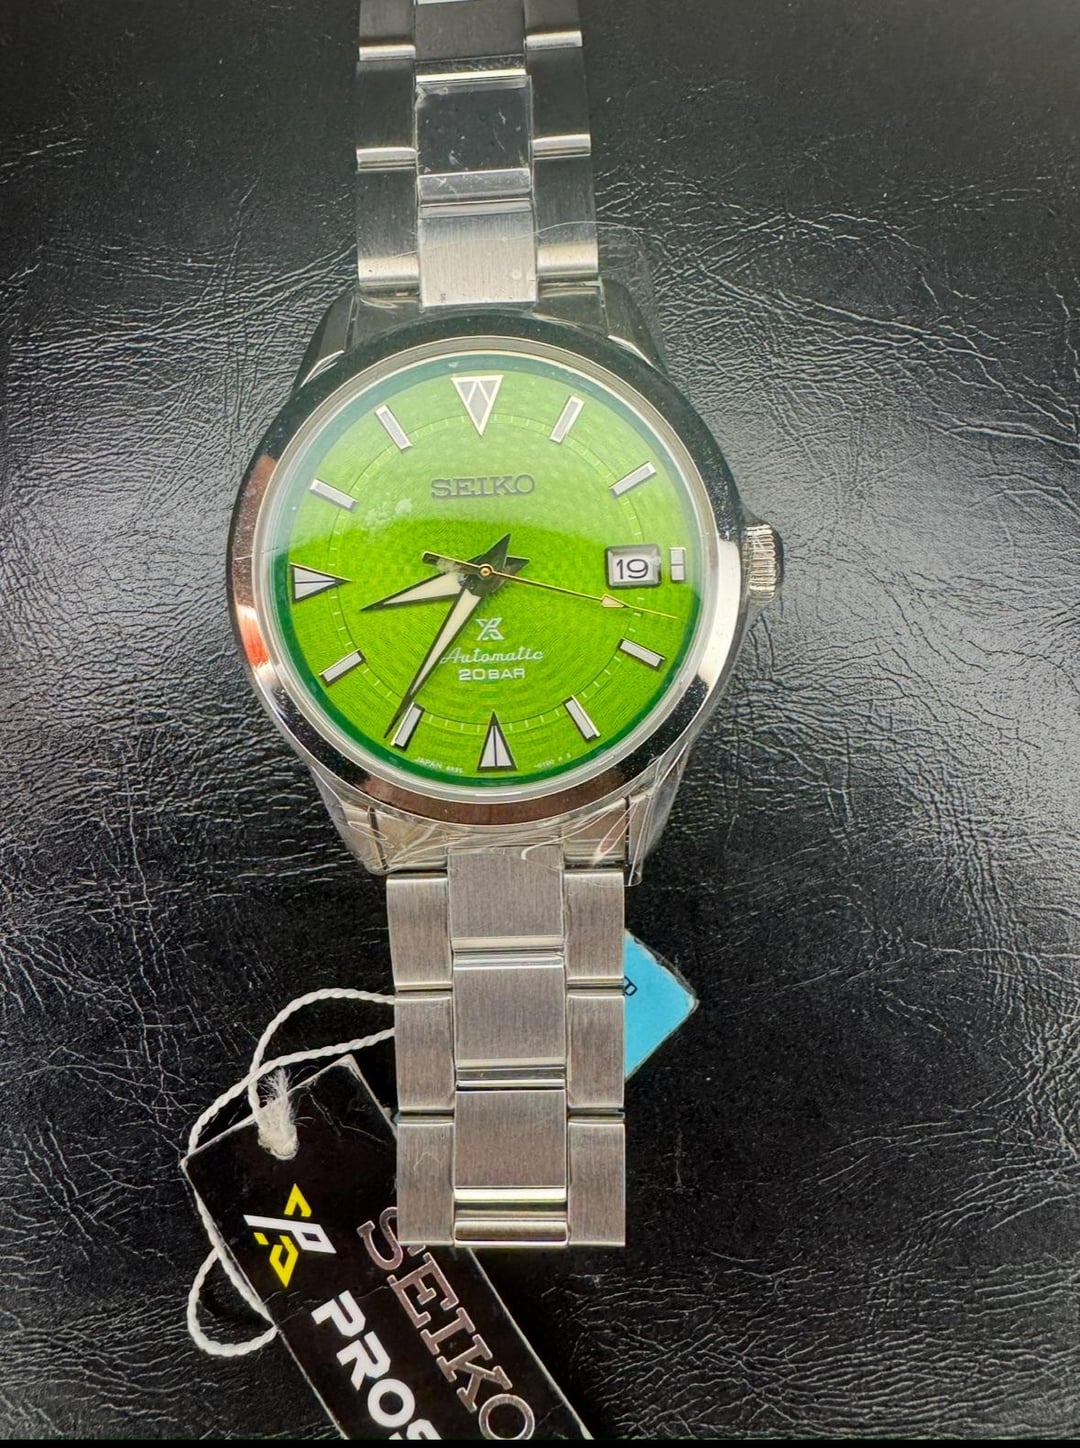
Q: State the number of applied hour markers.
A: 12